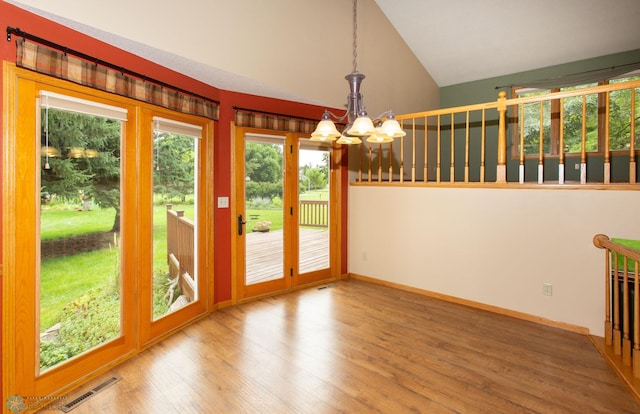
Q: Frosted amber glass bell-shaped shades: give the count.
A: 6